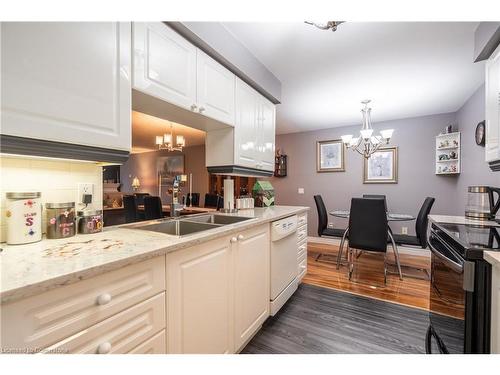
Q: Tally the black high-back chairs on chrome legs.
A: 4